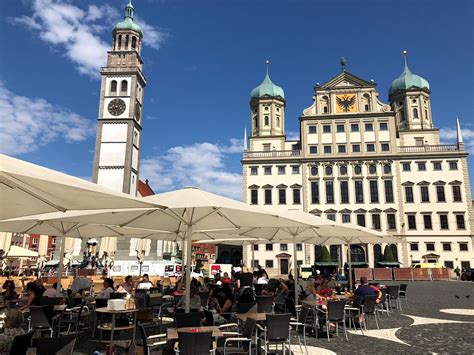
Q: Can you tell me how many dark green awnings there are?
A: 3